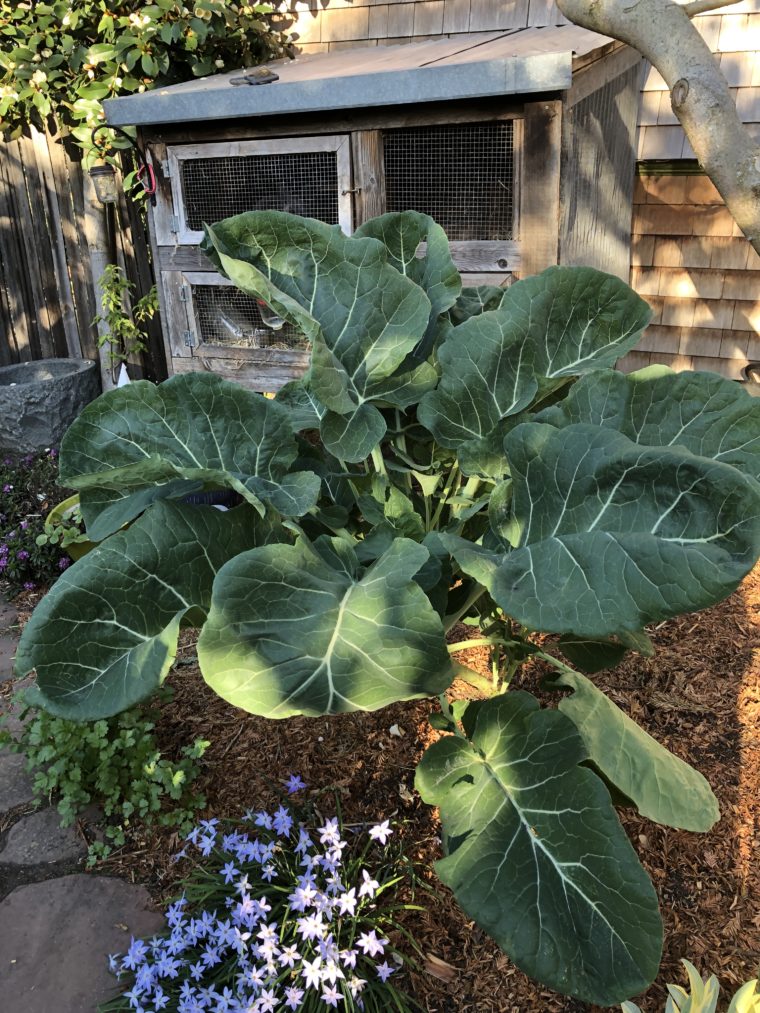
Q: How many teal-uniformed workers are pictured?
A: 0